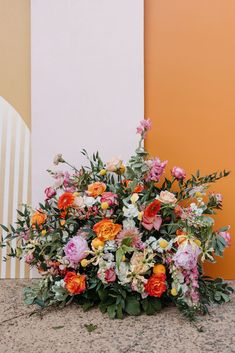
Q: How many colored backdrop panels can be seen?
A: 3